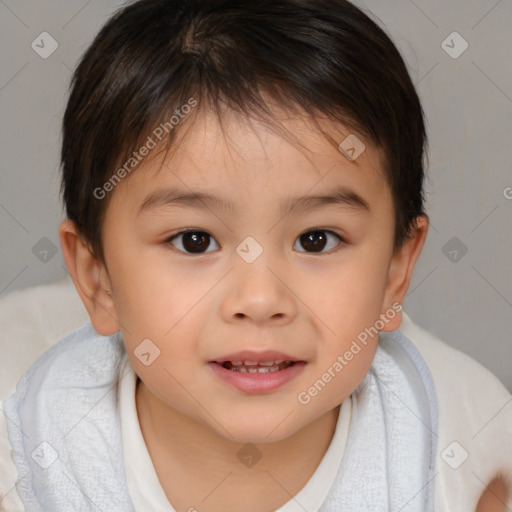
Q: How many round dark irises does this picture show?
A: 2